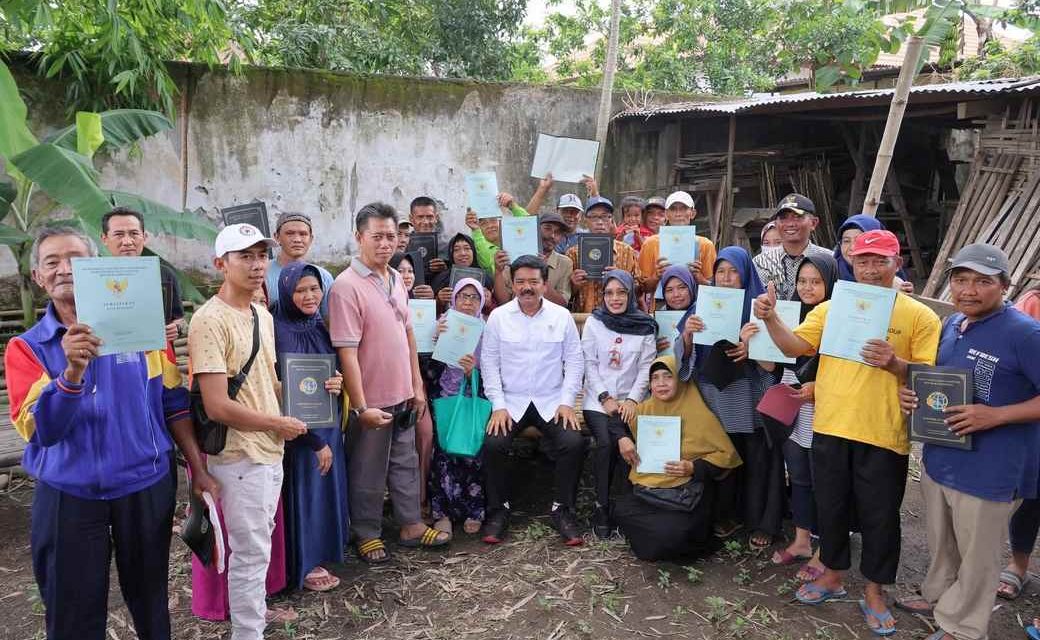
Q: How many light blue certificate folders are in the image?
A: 12